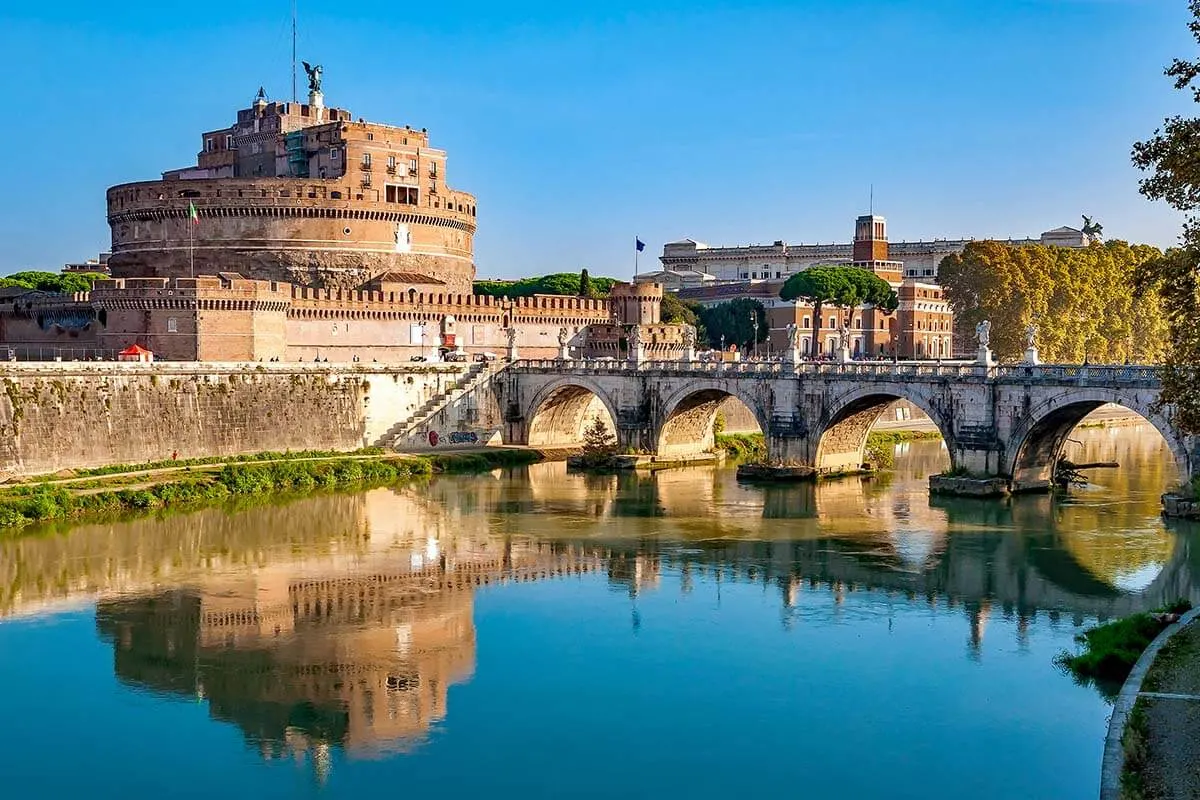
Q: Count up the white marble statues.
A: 8